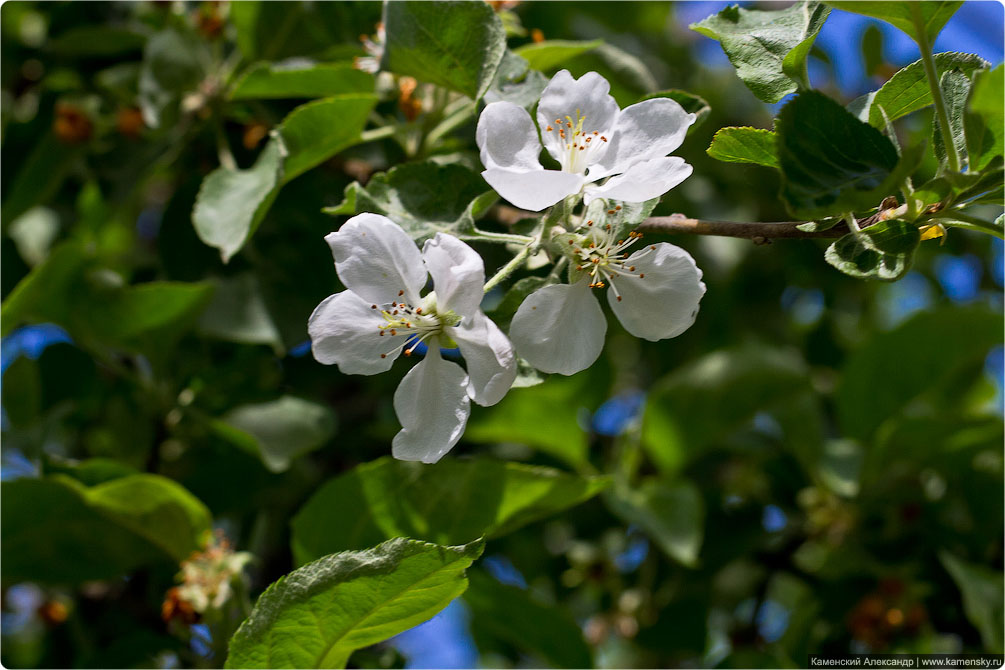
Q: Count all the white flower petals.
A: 12